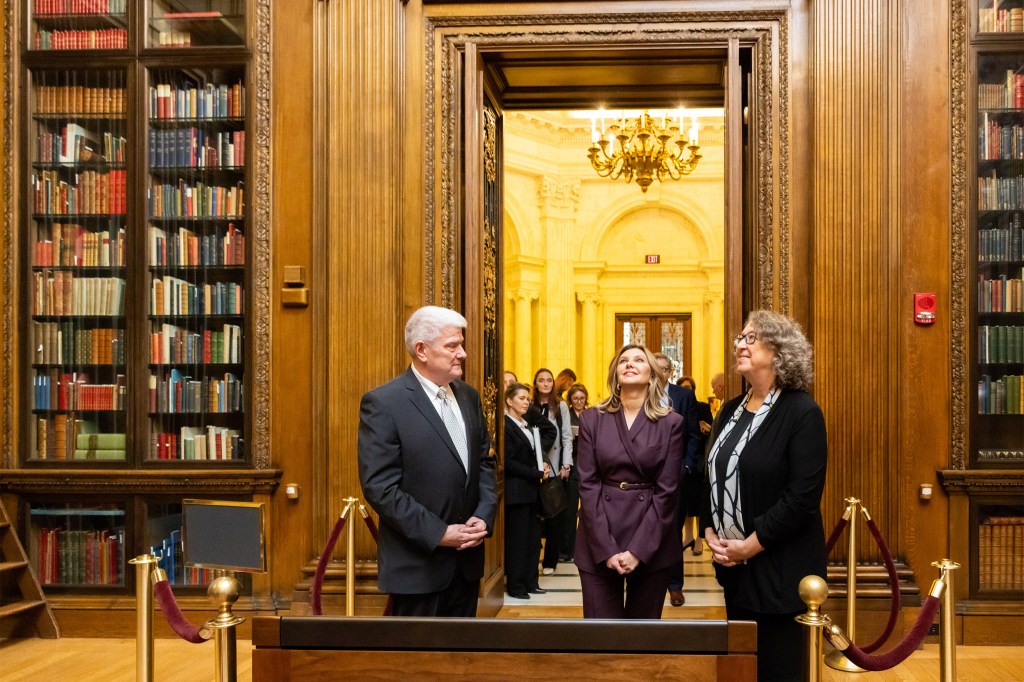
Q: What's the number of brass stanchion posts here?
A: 6